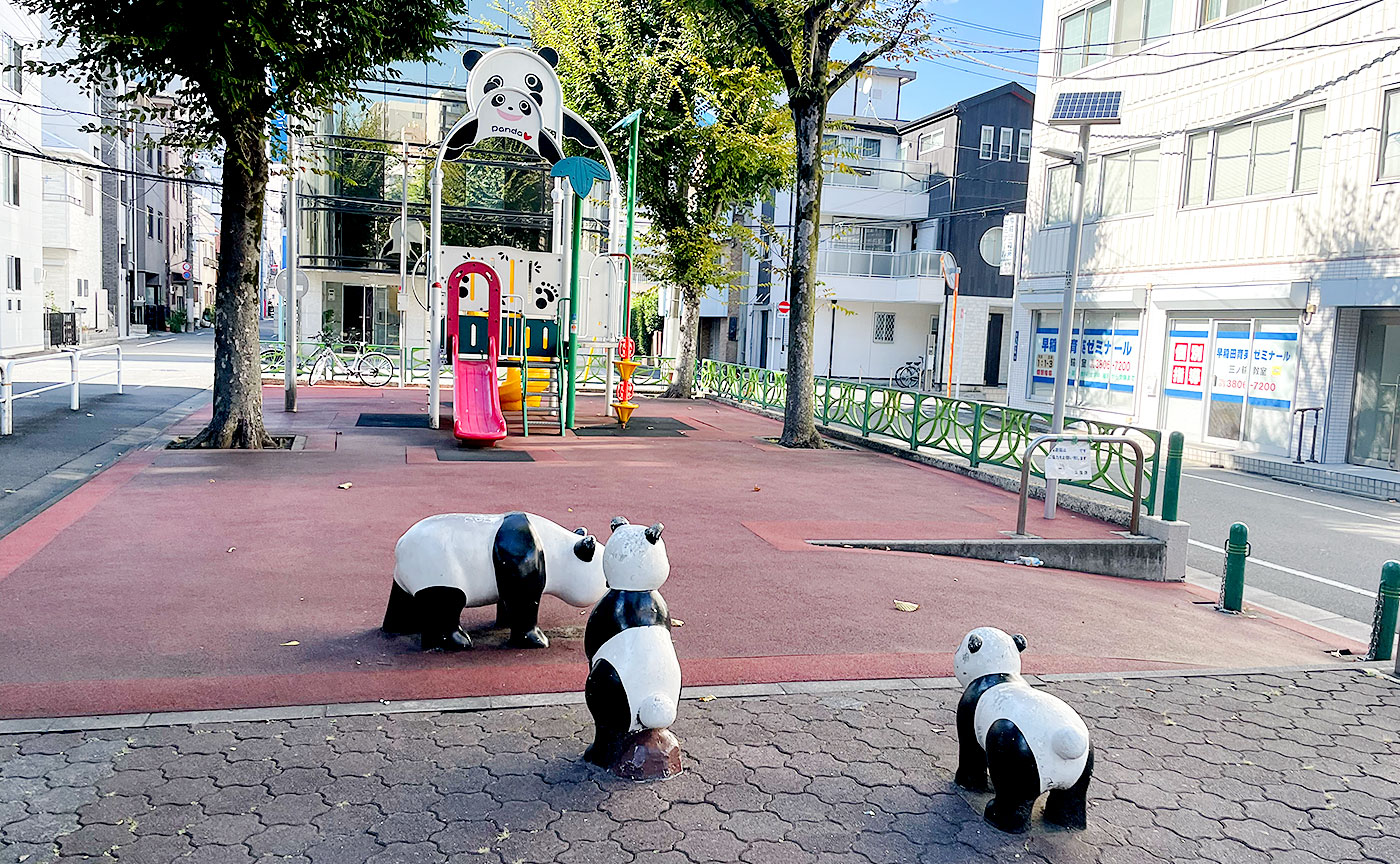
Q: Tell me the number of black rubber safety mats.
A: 3